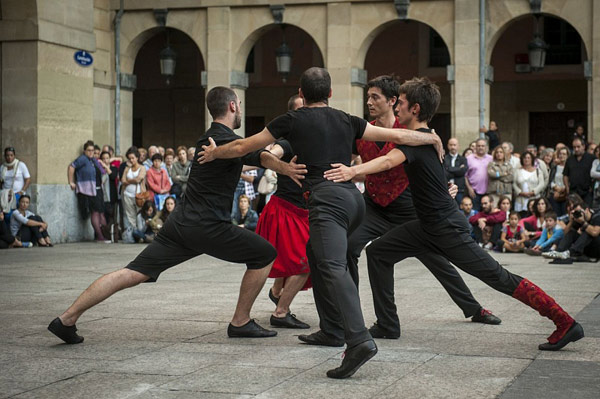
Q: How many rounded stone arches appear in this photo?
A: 4